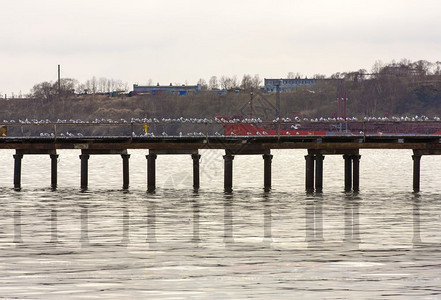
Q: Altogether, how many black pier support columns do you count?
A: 13